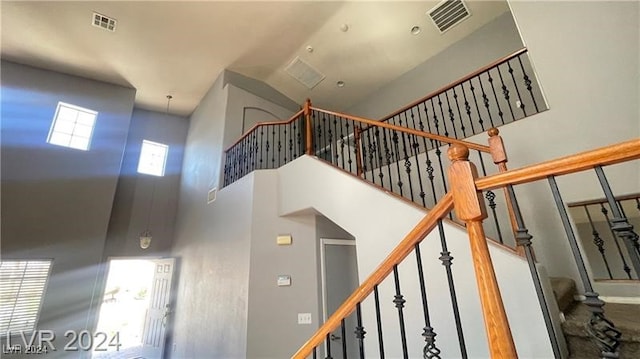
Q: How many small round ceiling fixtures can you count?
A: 4